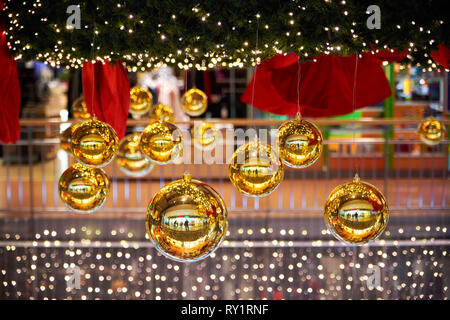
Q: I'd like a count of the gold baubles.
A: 15